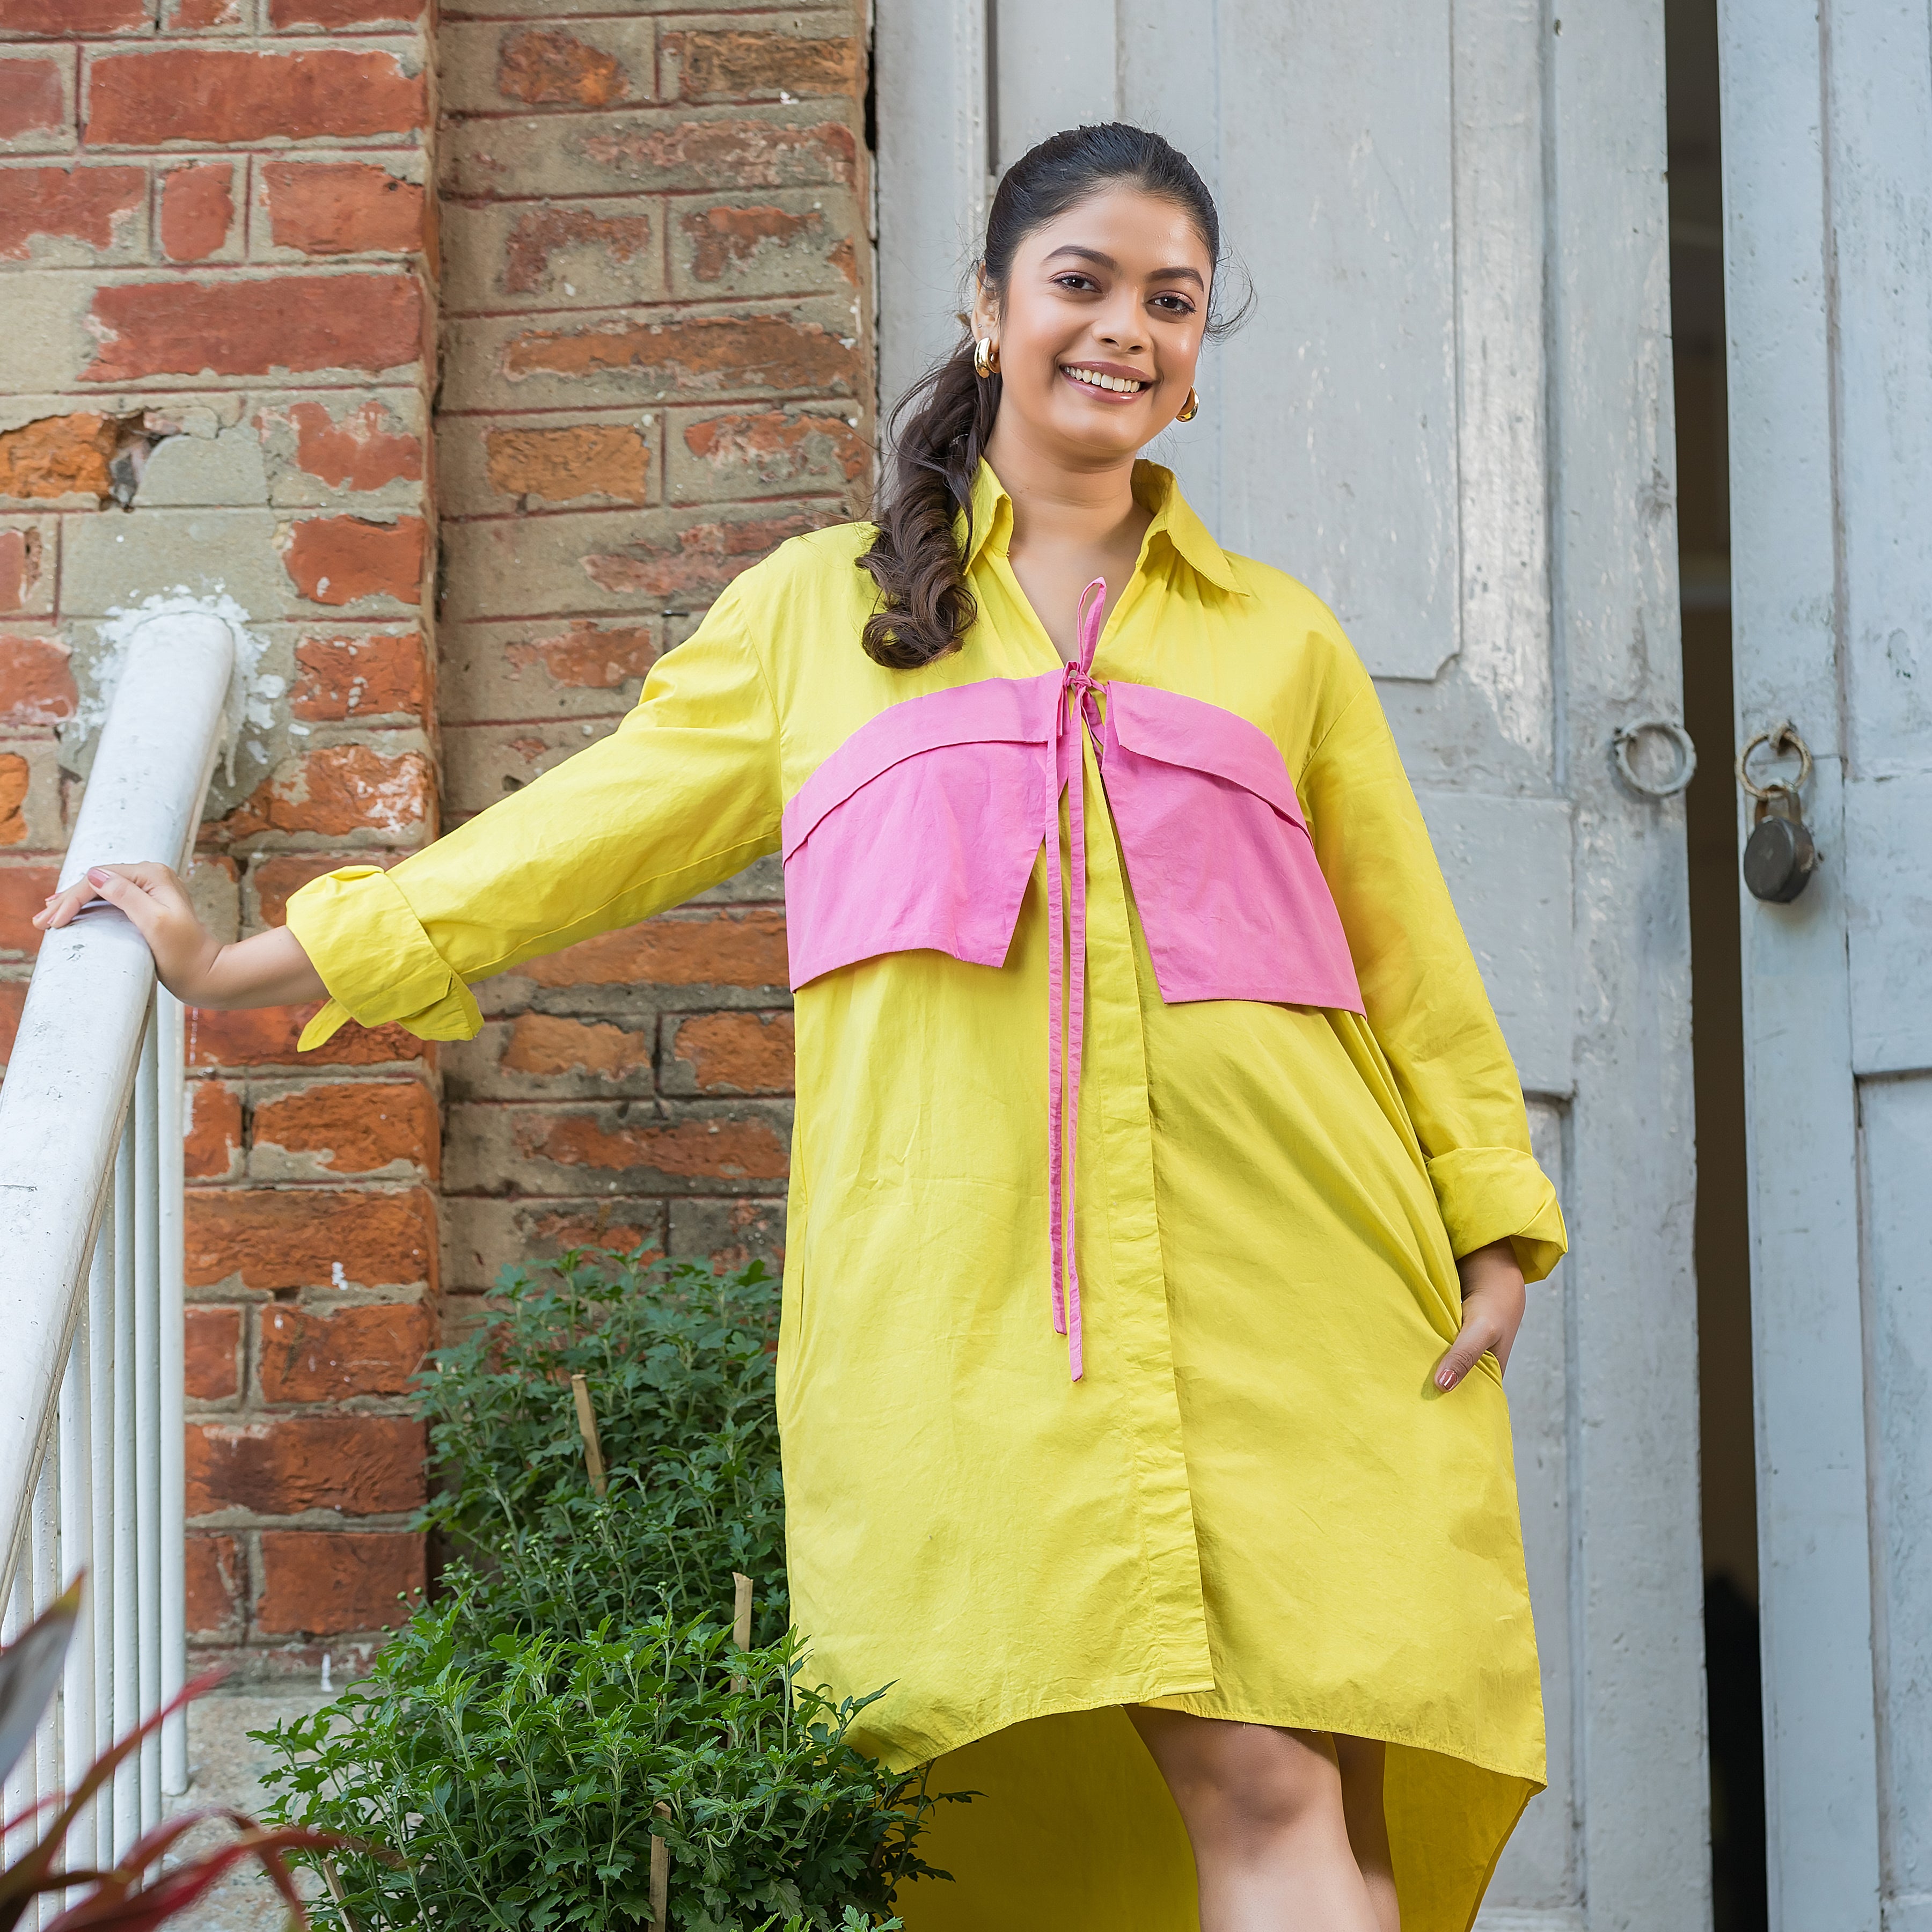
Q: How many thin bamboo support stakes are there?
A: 4